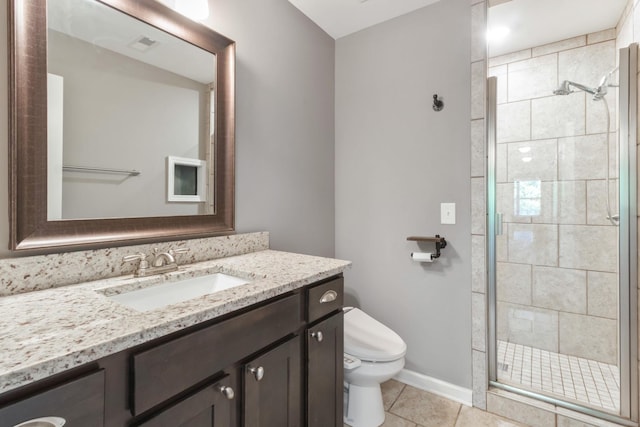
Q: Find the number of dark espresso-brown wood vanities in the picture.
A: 1